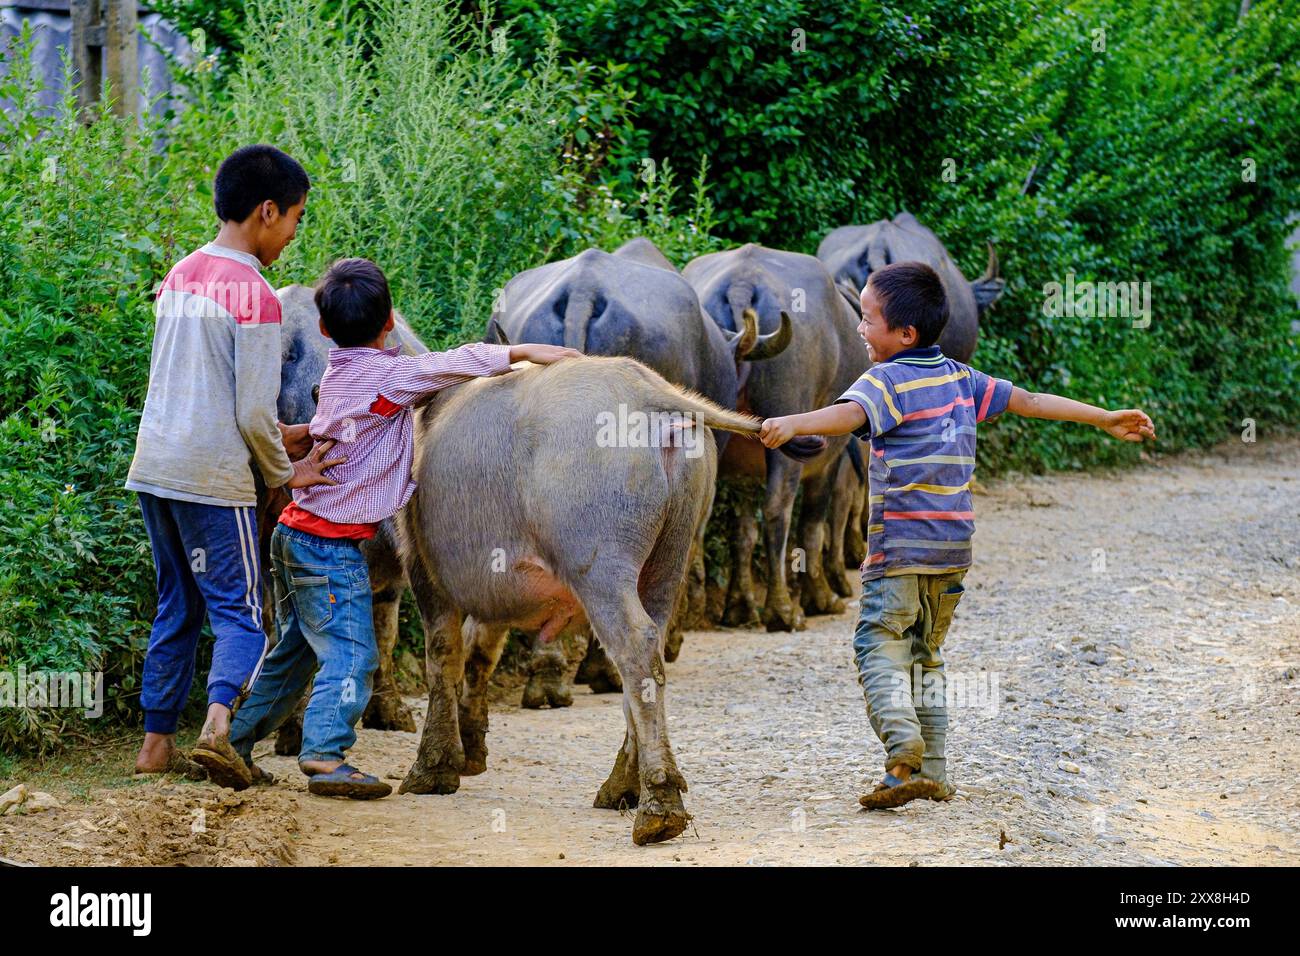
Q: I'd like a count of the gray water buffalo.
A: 5